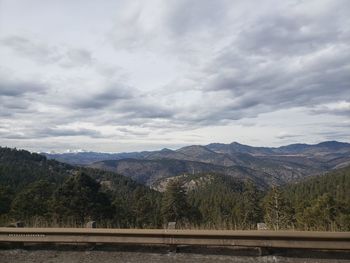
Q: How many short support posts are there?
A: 4